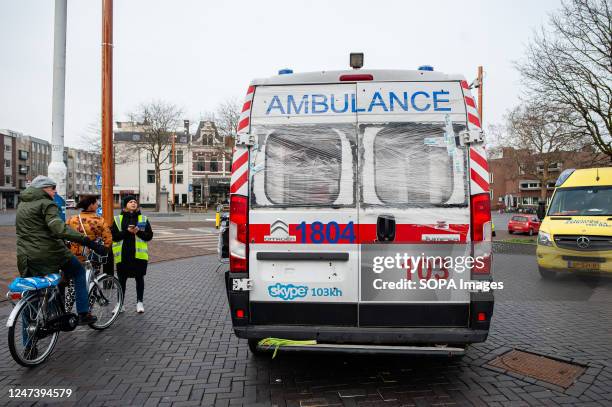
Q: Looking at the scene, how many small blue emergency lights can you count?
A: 2